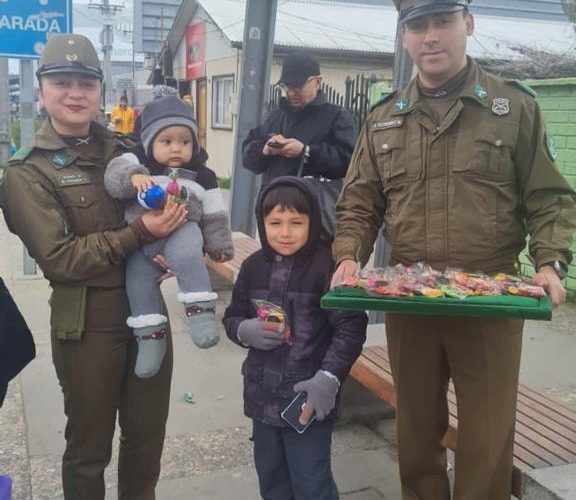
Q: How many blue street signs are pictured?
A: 1